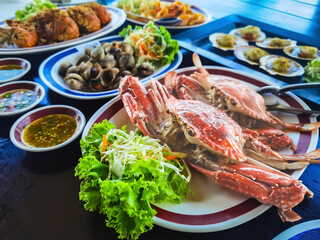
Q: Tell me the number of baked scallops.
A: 6